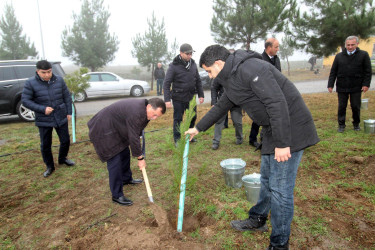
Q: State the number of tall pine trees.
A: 5